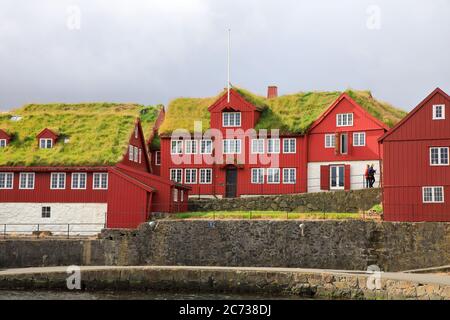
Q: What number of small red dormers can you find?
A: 2